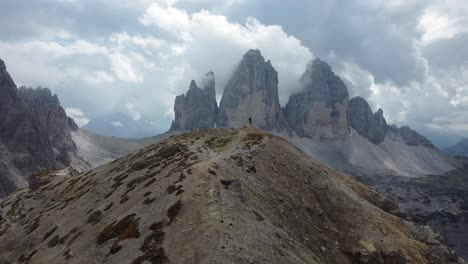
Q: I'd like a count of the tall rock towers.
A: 3